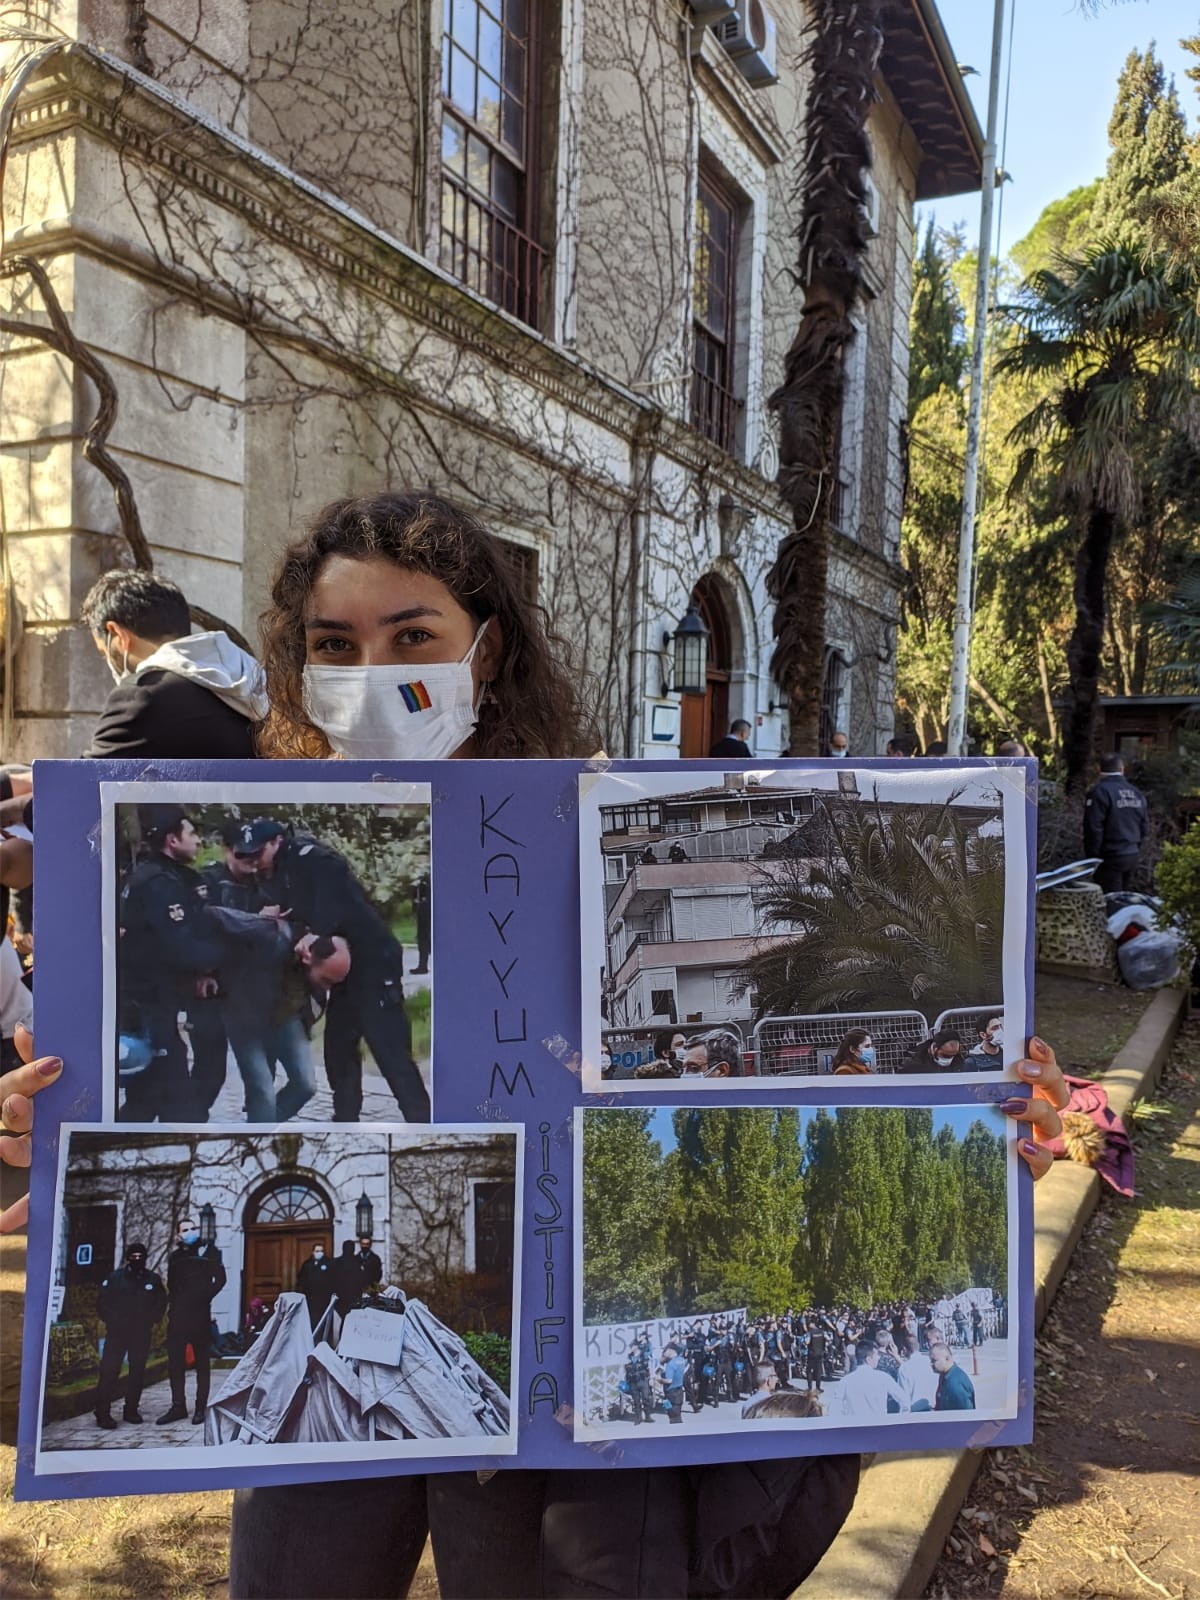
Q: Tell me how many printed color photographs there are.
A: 4